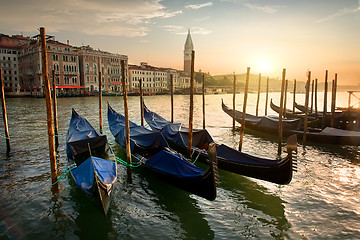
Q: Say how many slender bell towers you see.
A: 1